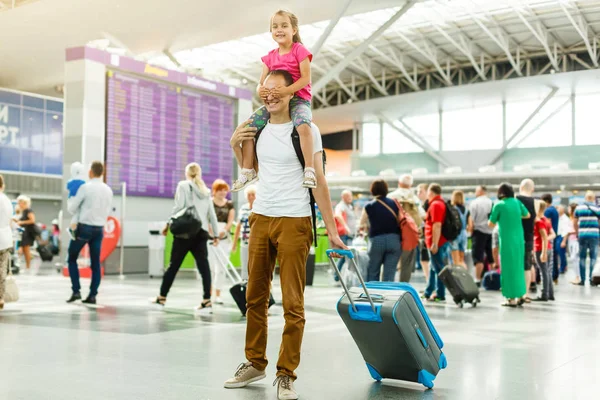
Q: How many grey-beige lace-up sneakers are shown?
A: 2